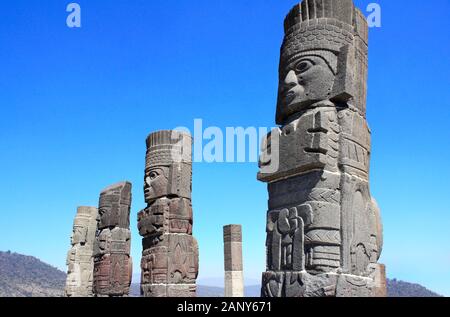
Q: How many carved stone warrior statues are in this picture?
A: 4